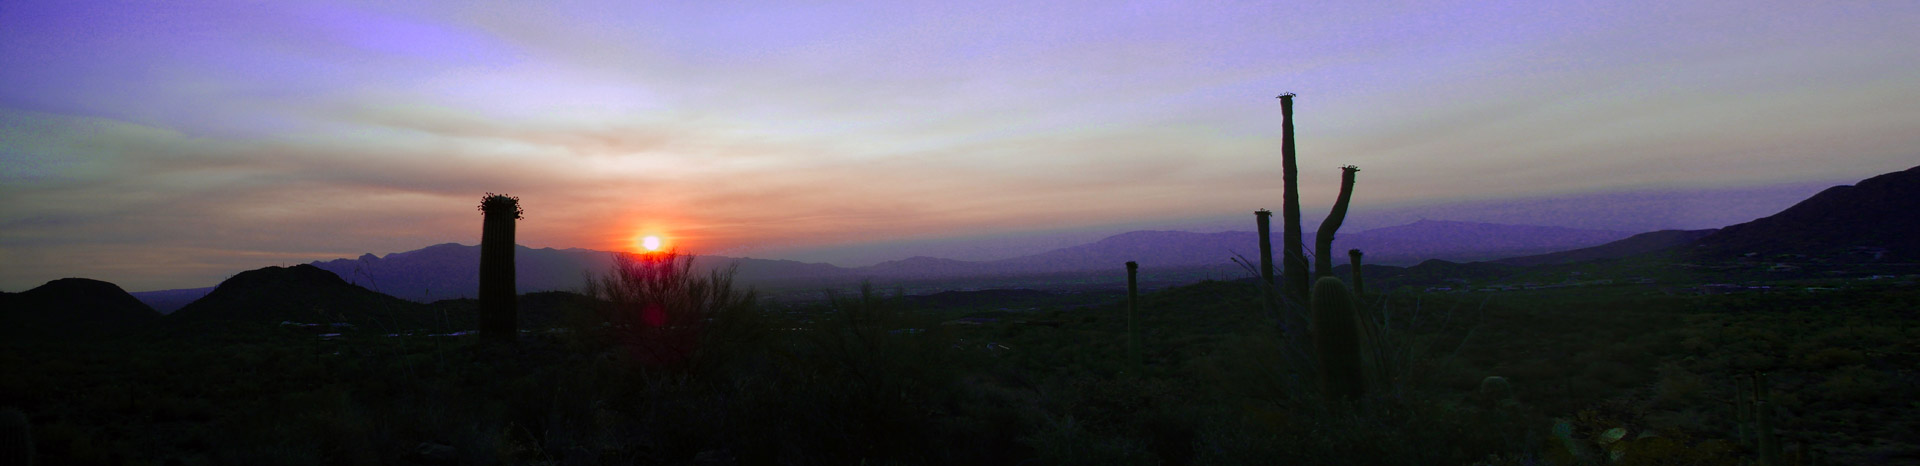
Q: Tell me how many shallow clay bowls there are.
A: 0